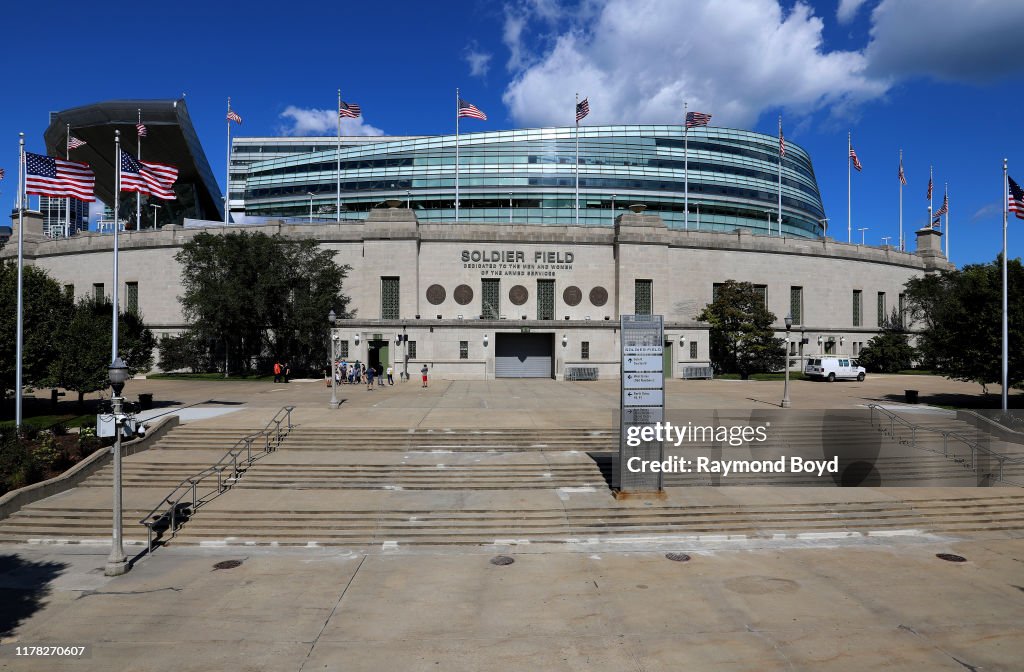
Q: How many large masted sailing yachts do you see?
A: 0